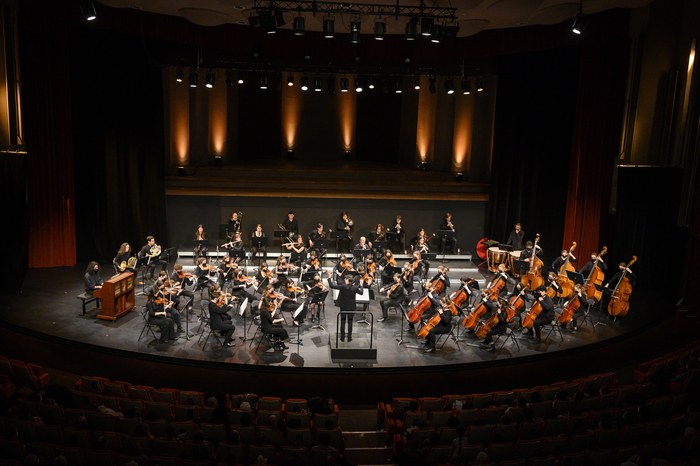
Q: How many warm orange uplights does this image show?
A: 6